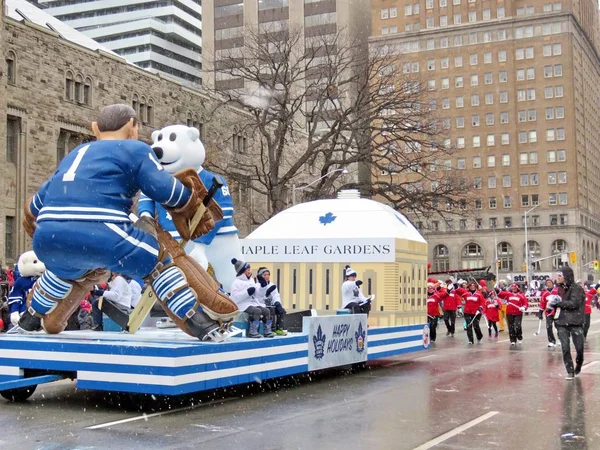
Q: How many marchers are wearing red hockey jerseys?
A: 7